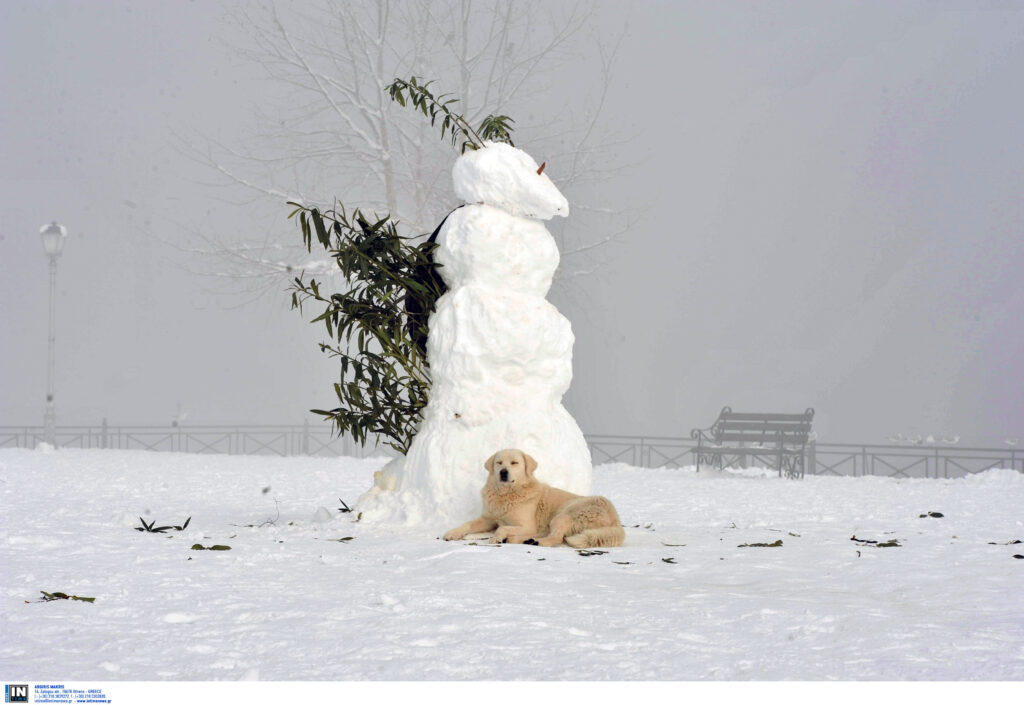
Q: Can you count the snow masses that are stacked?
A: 4